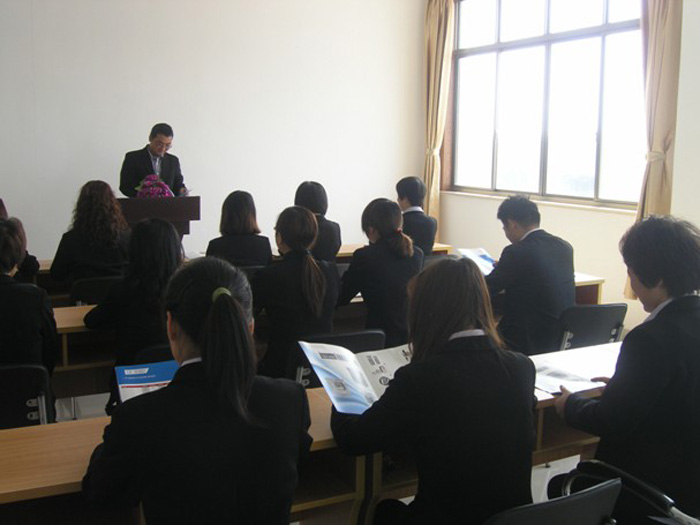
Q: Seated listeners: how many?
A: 13